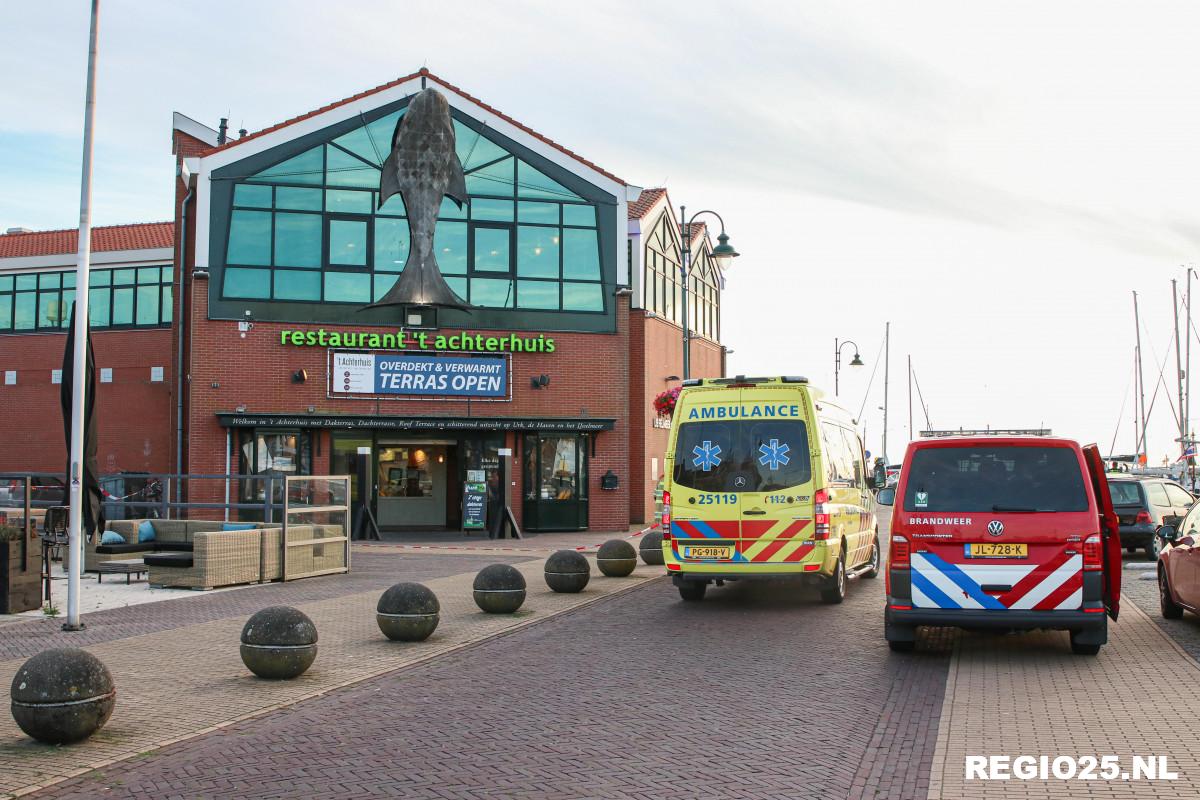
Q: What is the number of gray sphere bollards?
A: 7